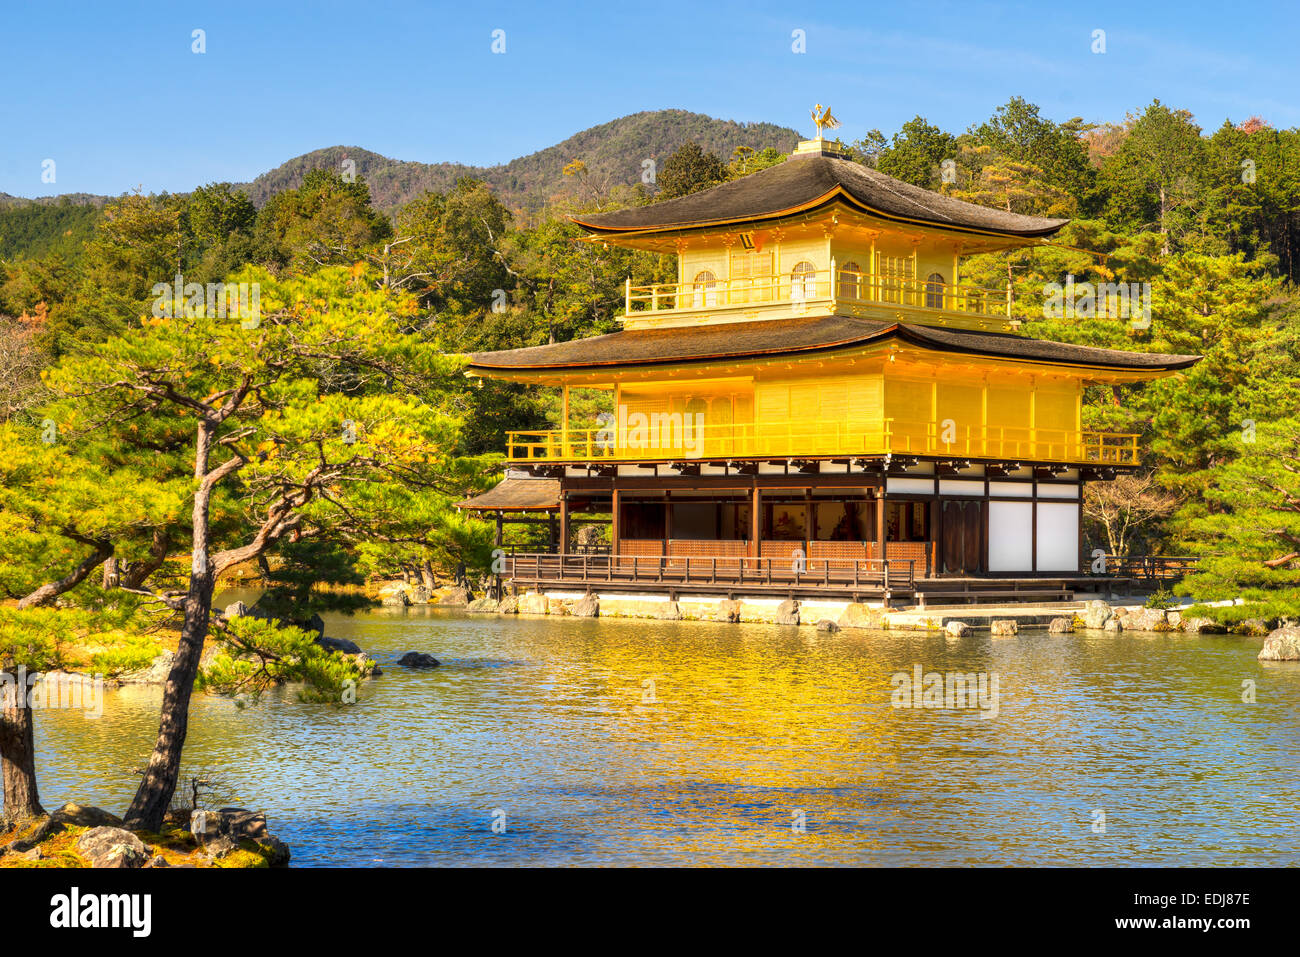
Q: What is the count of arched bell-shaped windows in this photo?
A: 4